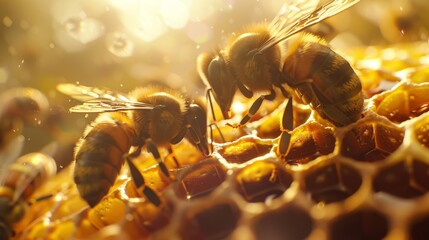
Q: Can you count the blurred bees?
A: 2